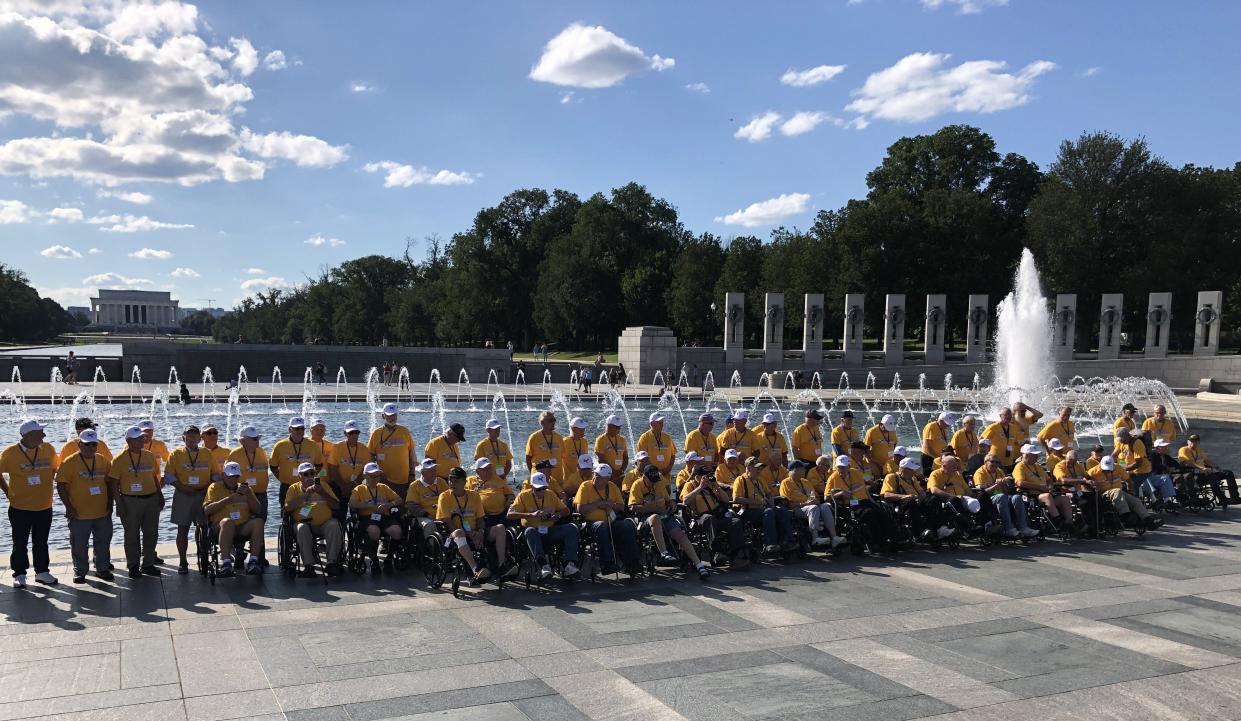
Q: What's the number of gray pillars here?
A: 11